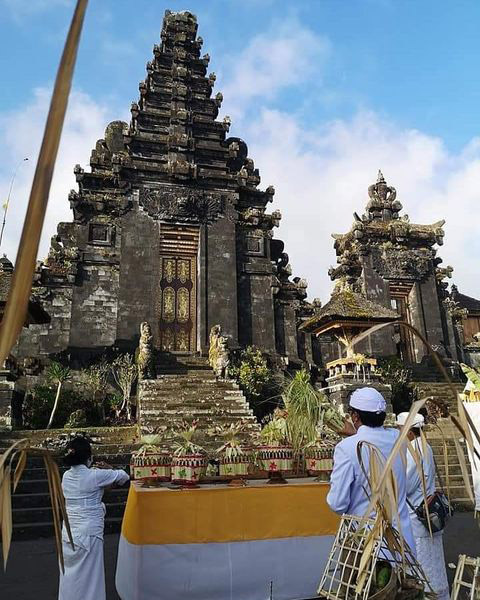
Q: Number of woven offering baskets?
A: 5